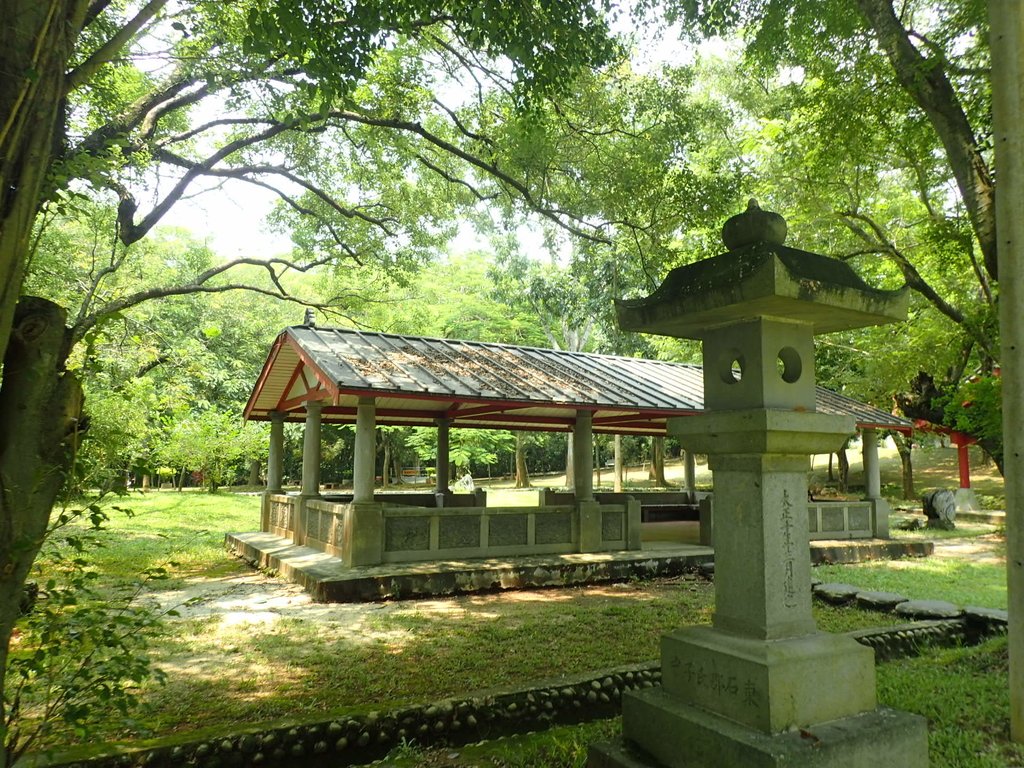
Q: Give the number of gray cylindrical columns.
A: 7